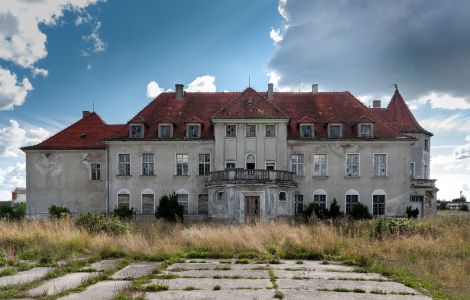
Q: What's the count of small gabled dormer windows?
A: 6